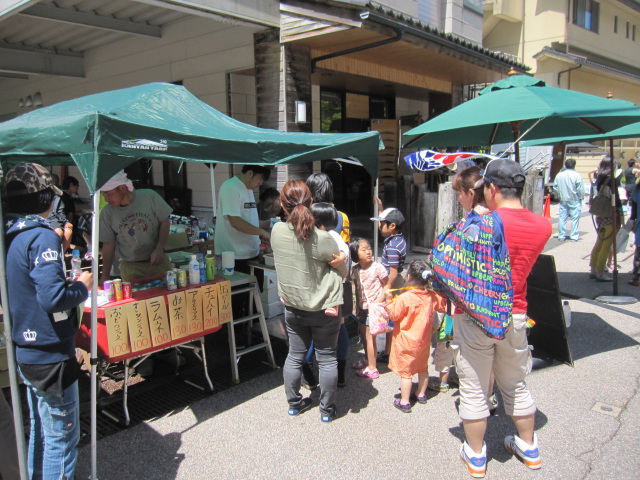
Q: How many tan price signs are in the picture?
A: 7